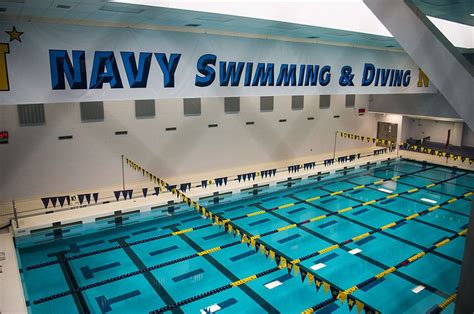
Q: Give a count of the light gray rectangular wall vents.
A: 9